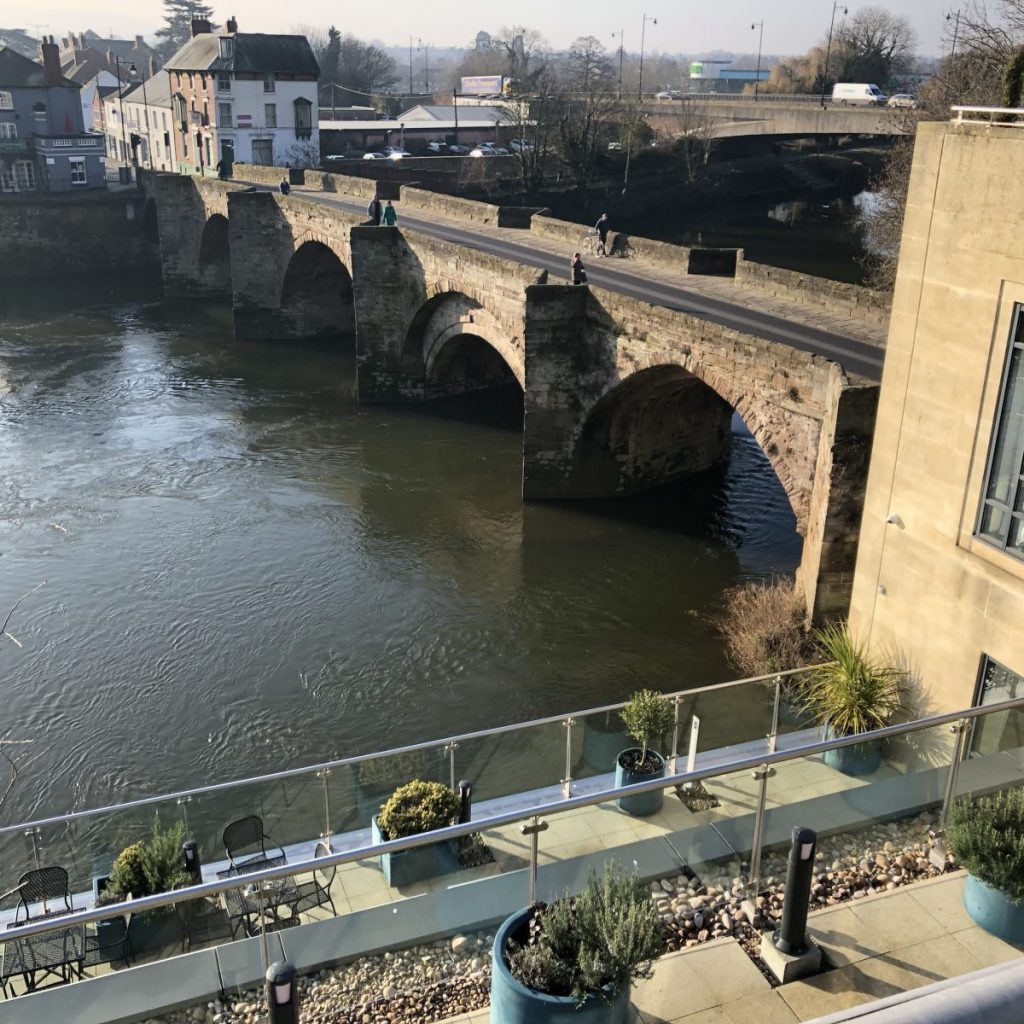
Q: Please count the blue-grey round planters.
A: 4